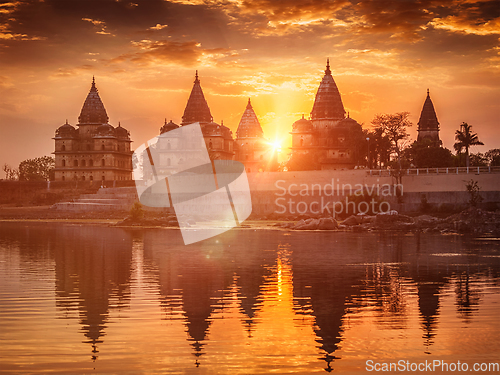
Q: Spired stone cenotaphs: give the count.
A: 5